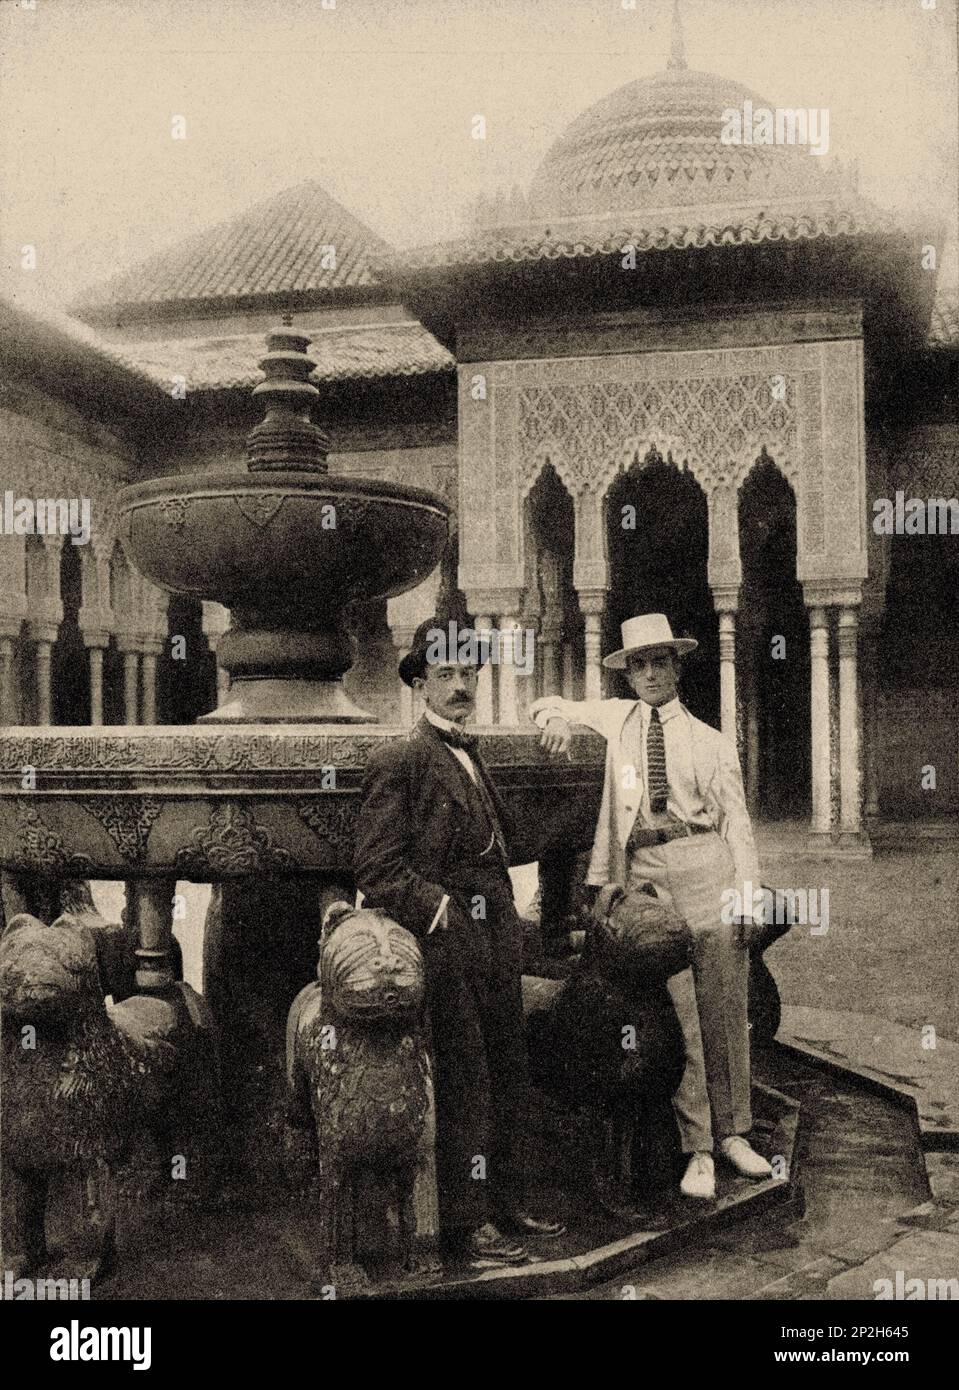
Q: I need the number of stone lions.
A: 4